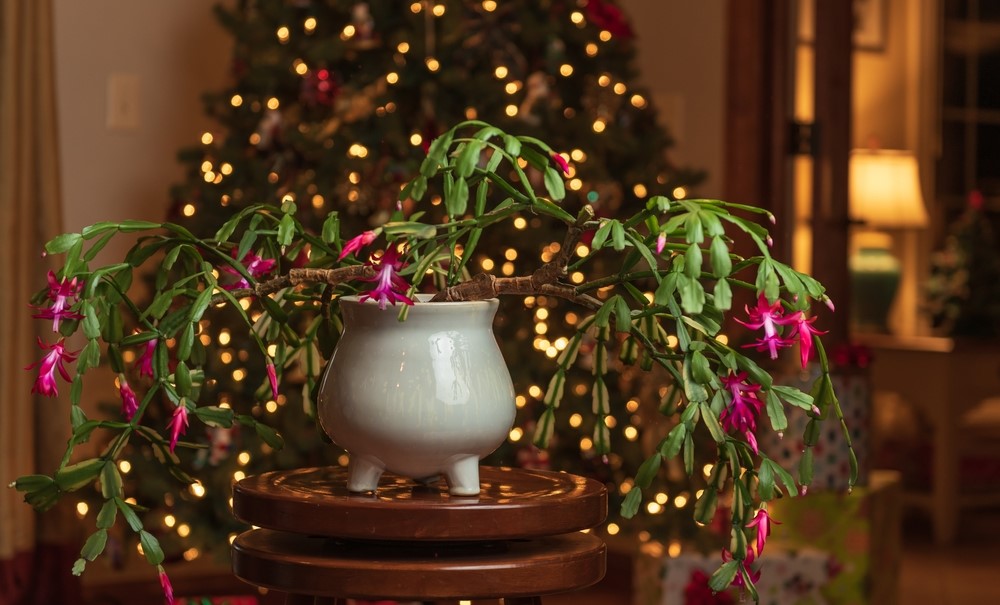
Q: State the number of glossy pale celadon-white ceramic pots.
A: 1